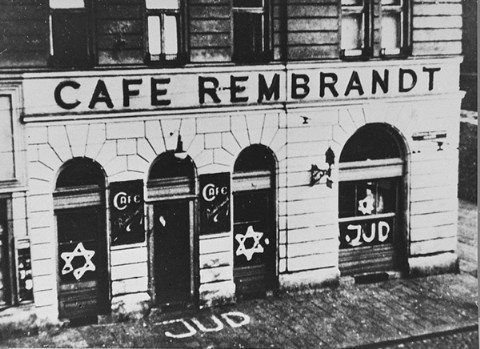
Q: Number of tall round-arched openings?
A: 4